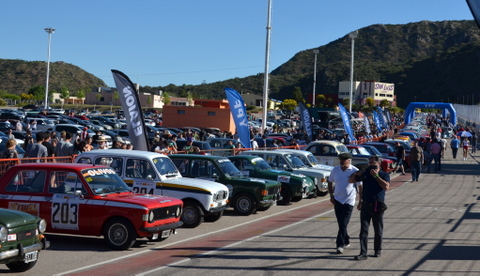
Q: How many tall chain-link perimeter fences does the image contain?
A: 1